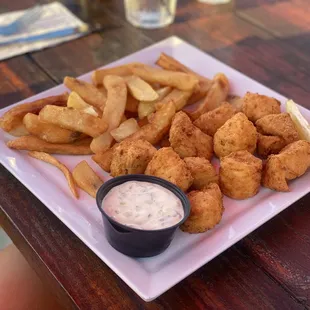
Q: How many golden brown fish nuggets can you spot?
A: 12